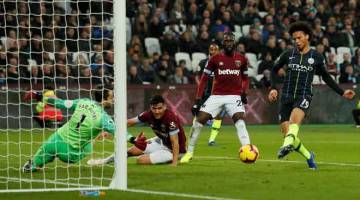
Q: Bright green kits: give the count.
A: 1